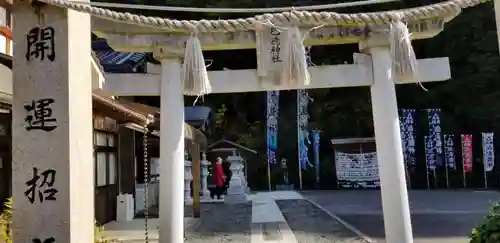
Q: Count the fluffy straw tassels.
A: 3